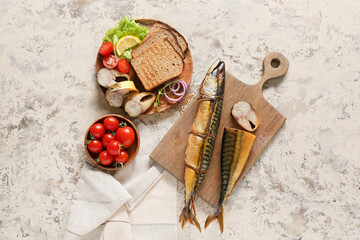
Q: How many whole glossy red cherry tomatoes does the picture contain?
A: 8